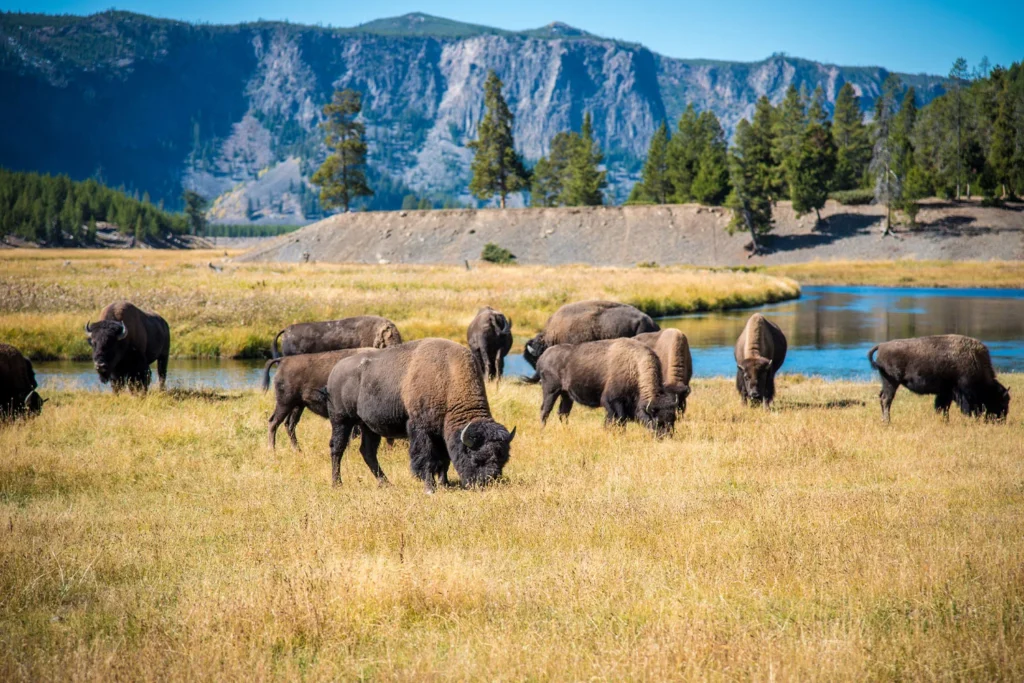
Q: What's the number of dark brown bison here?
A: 11